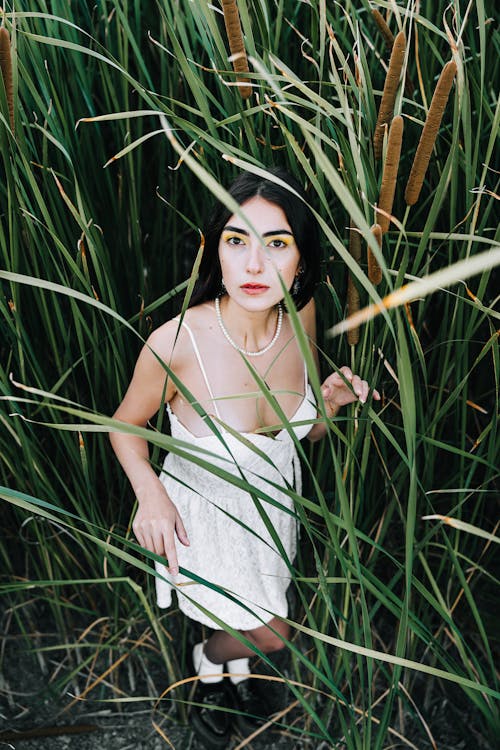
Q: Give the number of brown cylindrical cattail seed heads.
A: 8